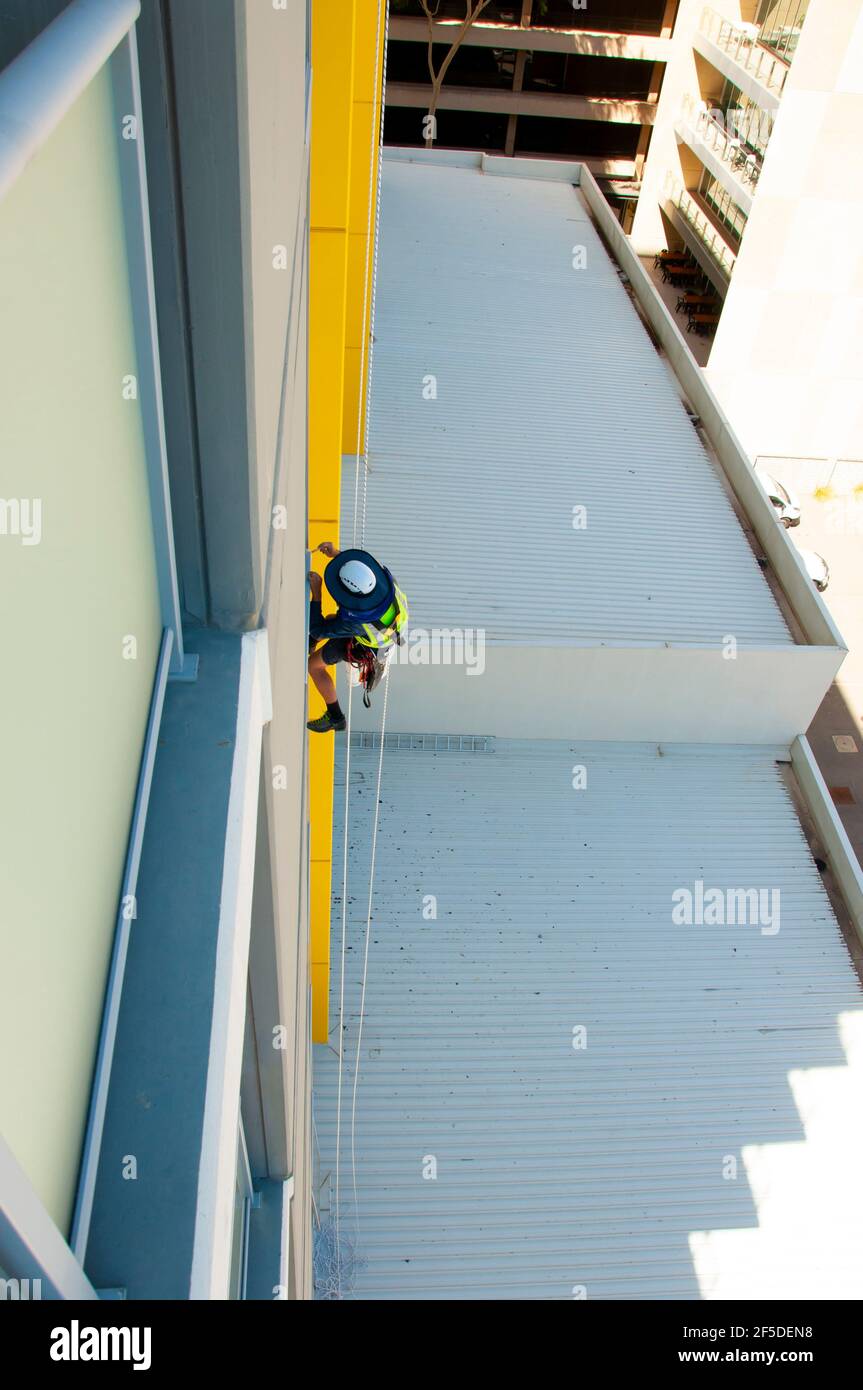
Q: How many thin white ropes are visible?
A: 2